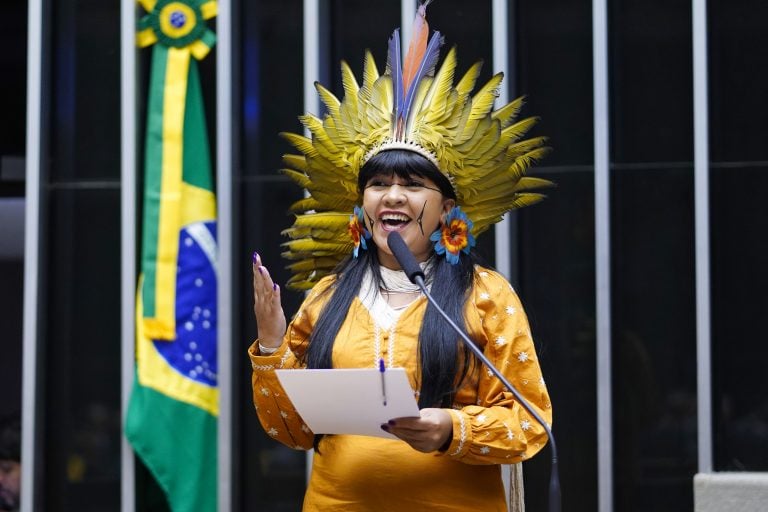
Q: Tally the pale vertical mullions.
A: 8